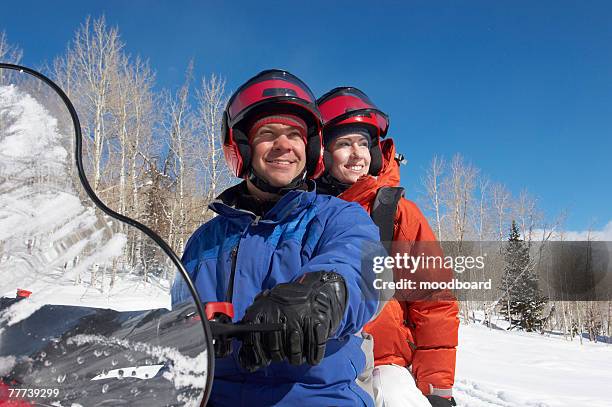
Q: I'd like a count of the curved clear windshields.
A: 1